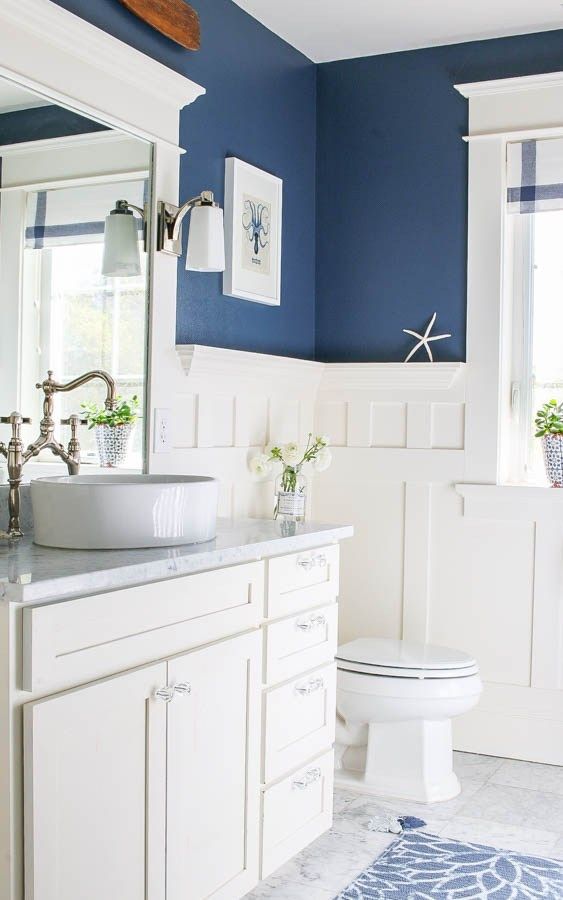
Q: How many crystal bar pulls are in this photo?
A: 4